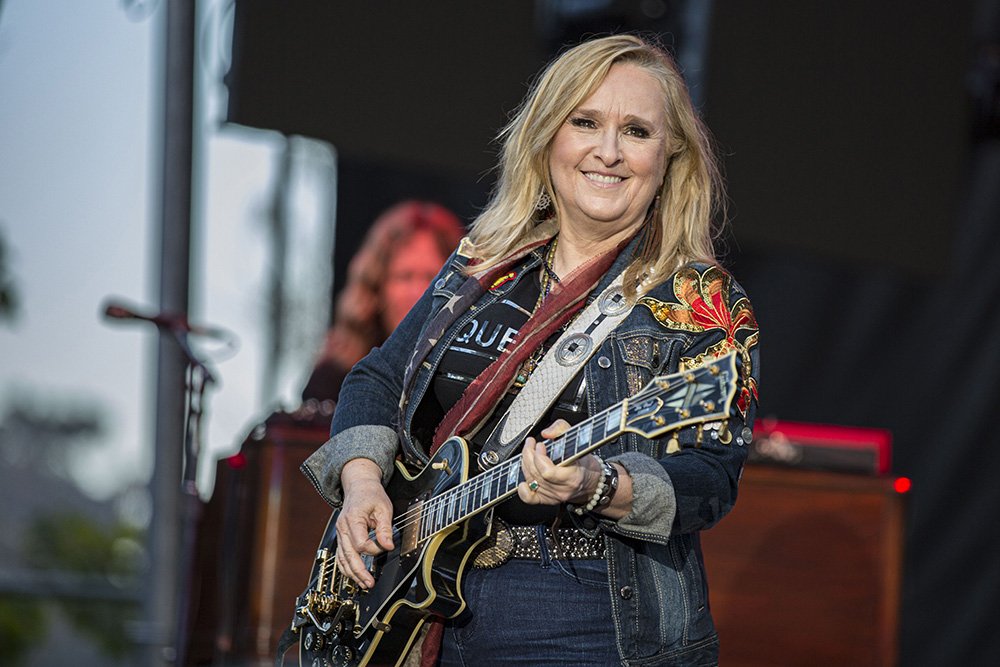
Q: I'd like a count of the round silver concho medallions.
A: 2